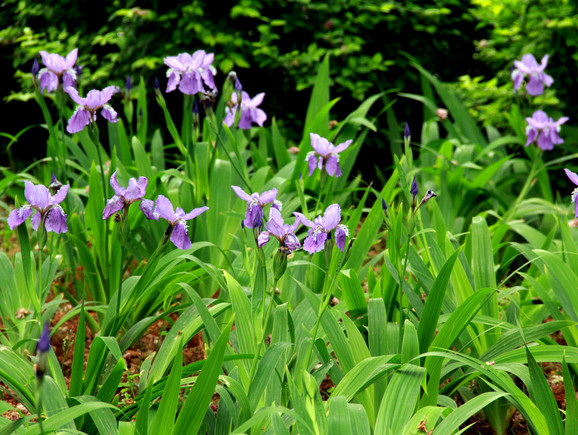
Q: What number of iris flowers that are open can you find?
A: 14